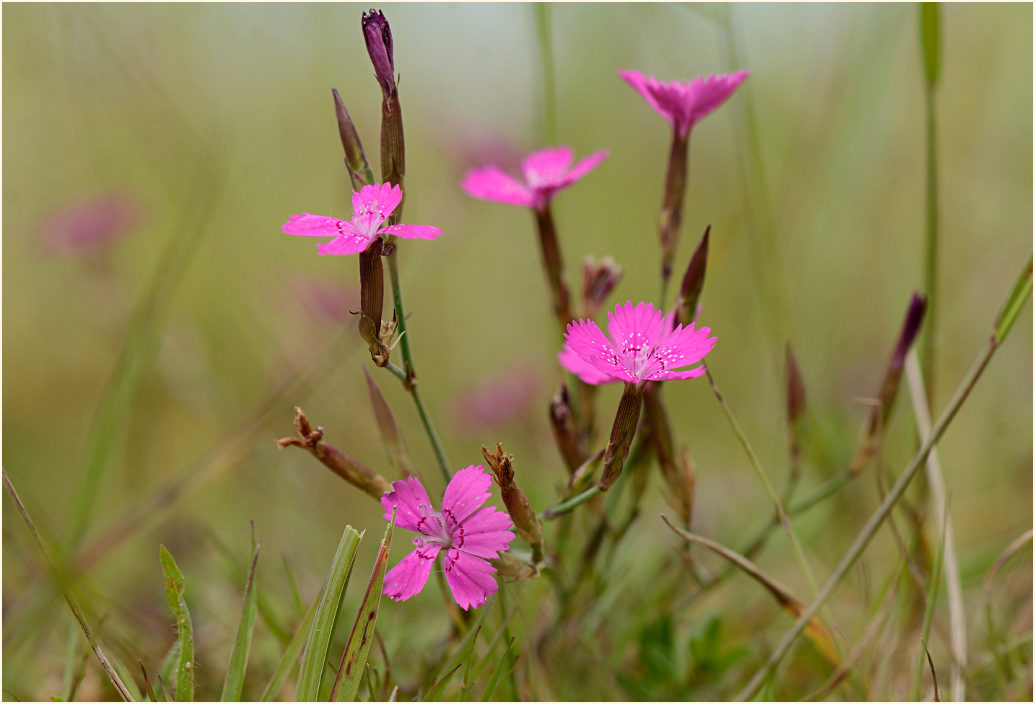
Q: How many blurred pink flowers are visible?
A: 4